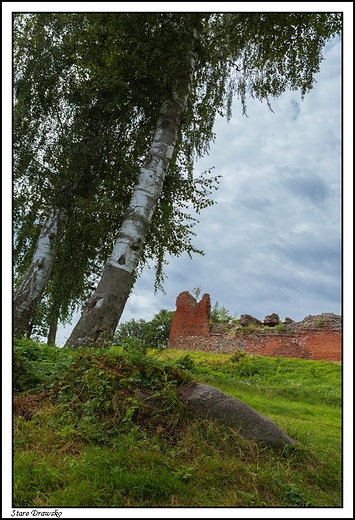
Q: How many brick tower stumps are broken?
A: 1